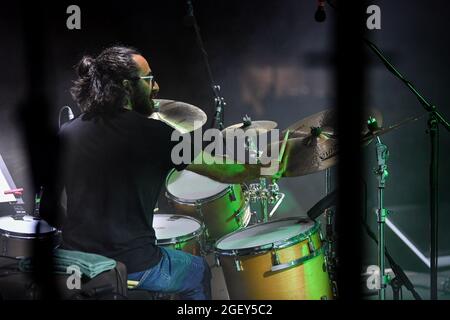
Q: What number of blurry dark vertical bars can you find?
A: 2